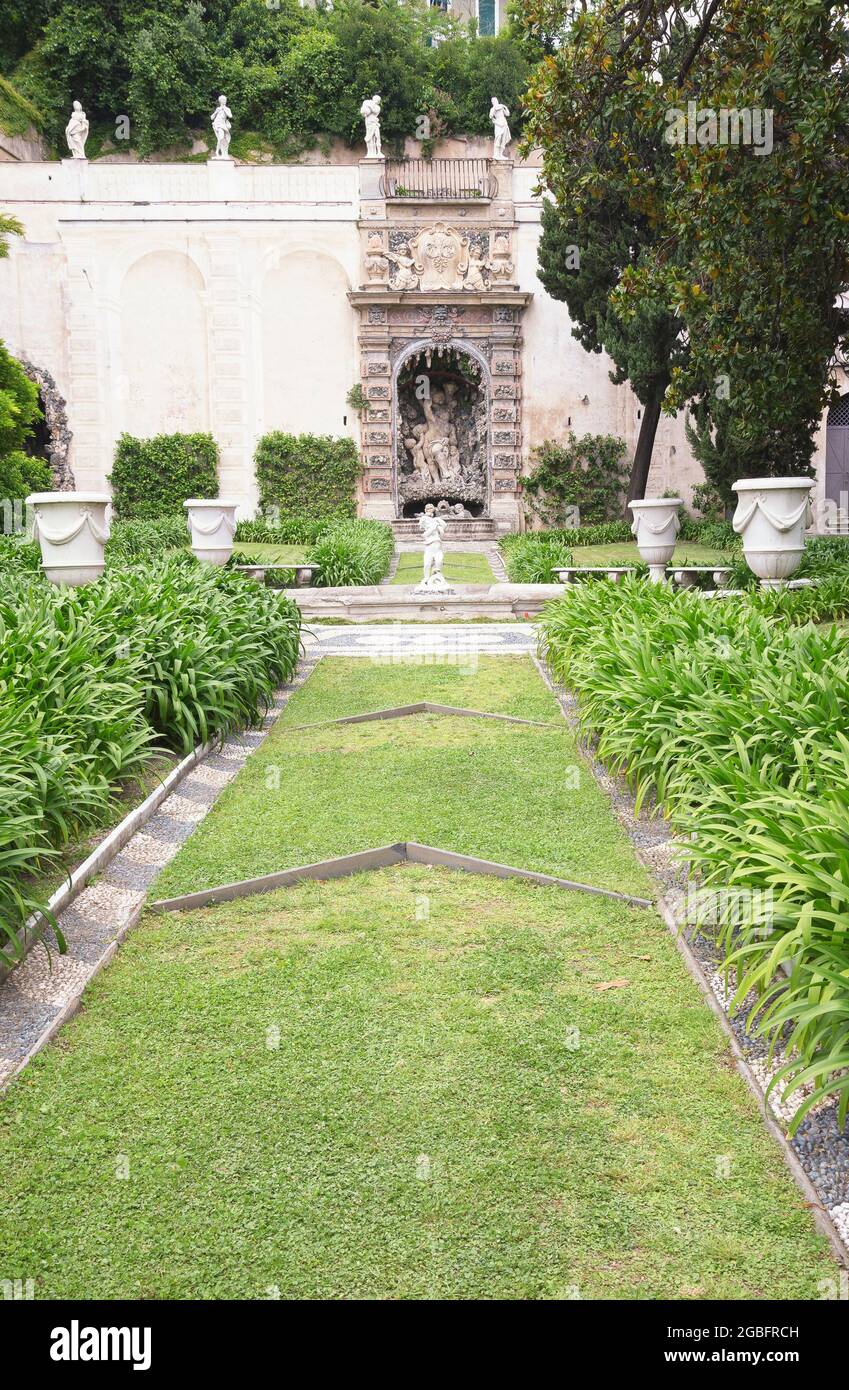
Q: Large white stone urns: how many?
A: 4